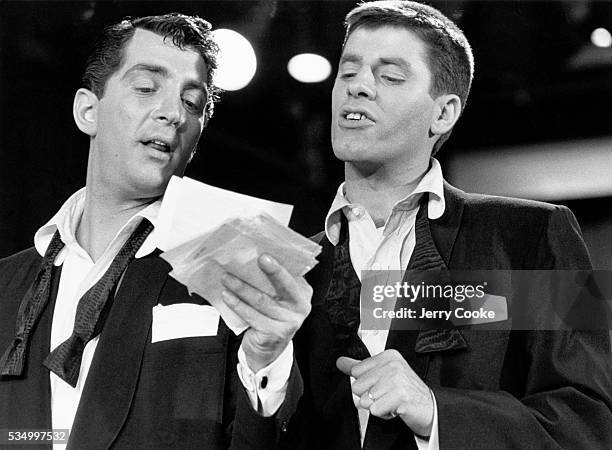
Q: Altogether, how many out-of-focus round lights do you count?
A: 3